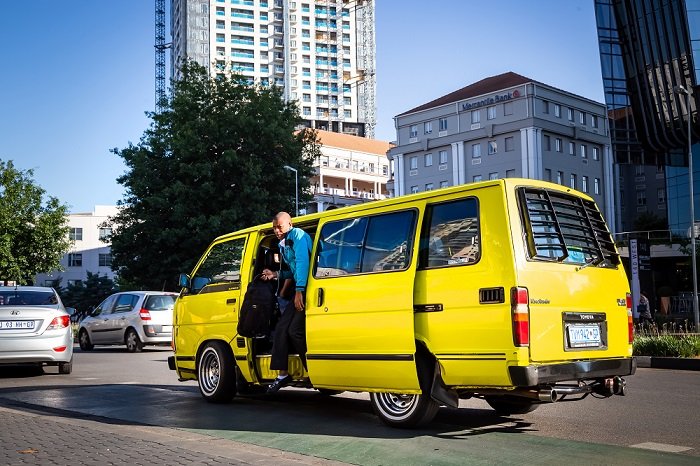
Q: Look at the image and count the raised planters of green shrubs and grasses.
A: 1